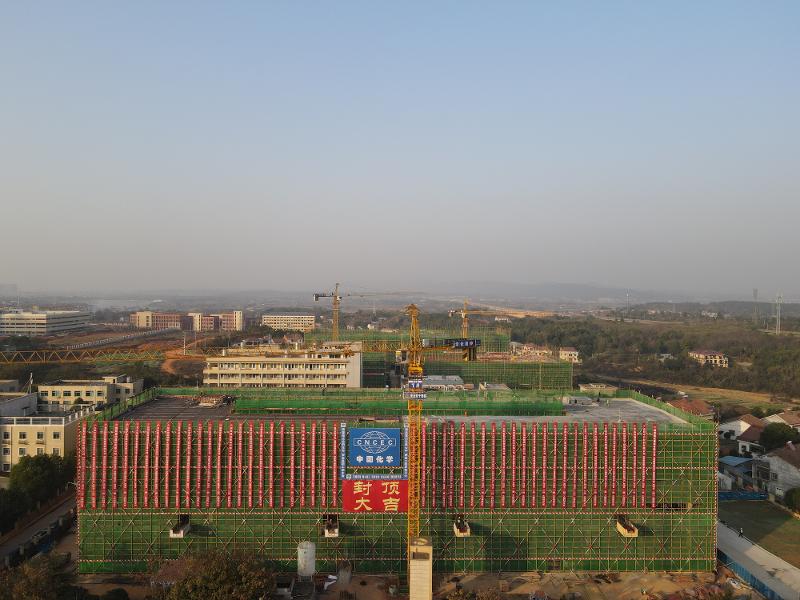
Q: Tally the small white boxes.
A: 4